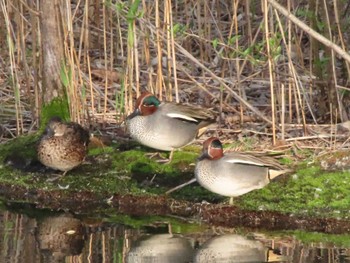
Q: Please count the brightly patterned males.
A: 2